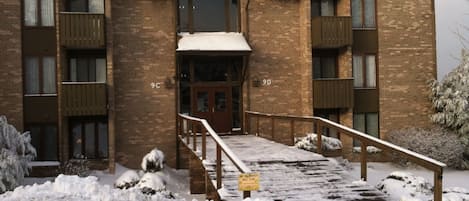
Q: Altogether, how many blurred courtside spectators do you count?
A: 0